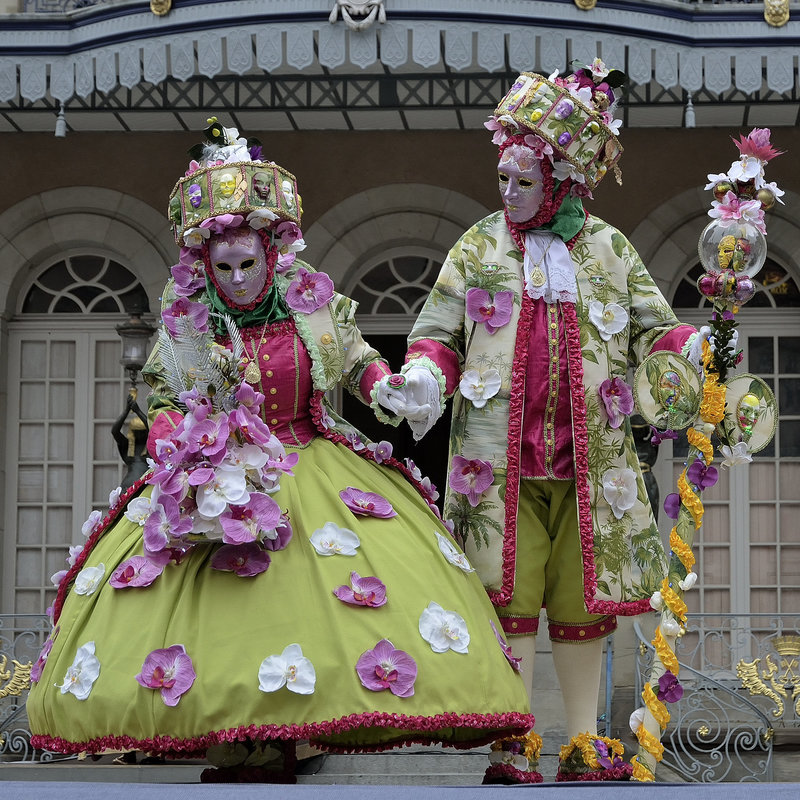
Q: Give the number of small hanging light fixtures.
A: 2